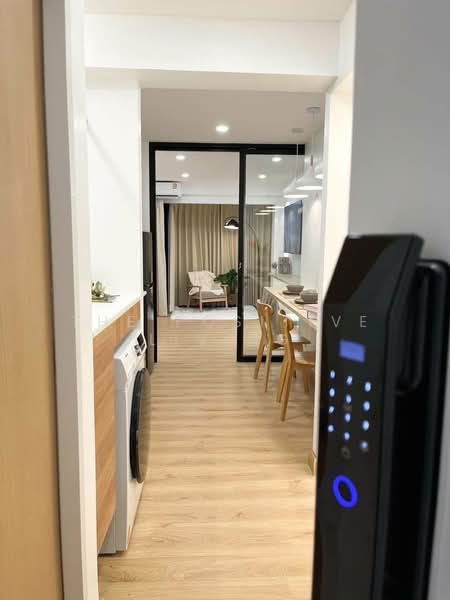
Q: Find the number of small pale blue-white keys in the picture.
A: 12